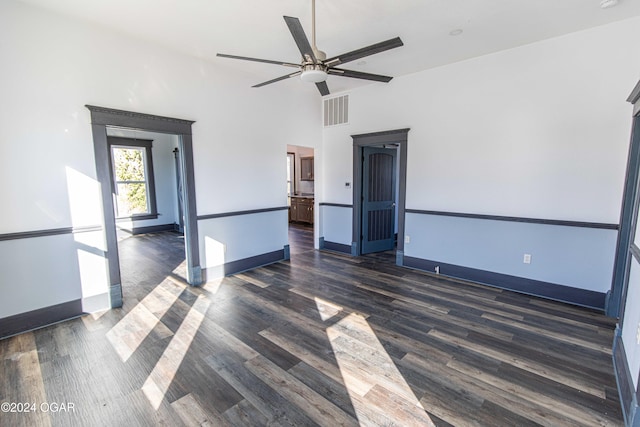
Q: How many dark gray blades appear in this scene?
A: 6